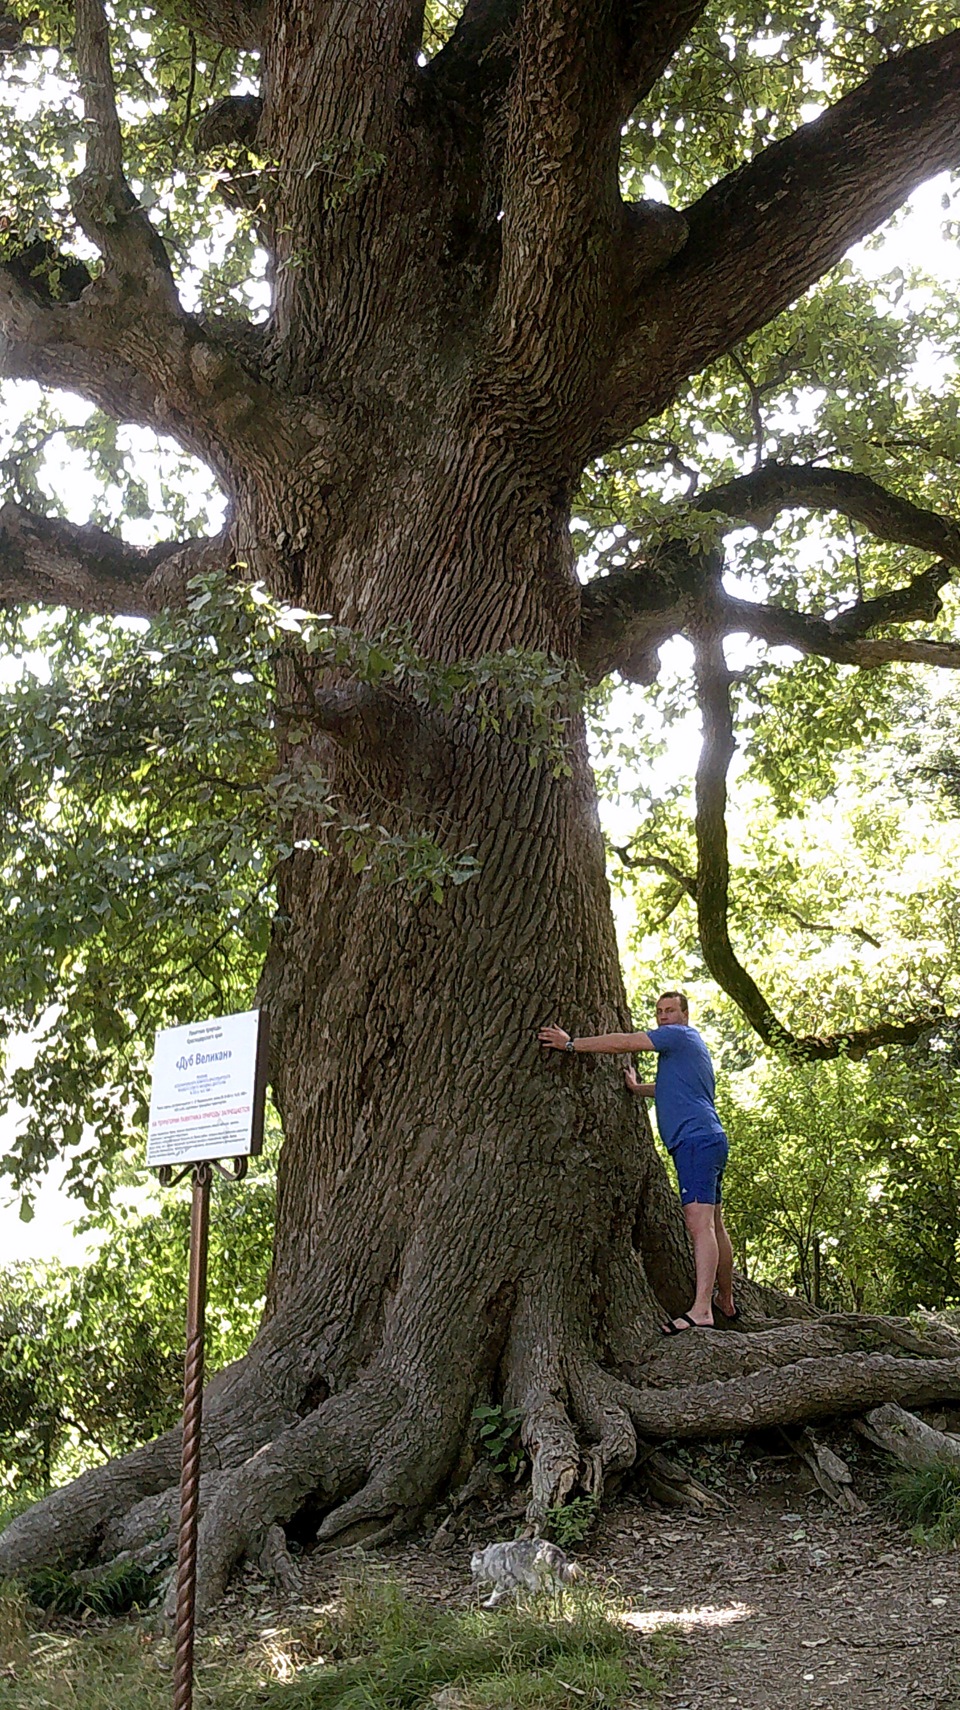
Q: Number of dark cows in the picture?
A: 0